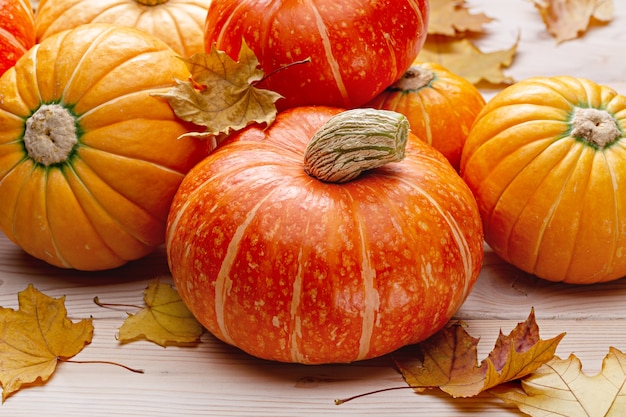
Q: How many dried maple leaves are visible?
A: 8